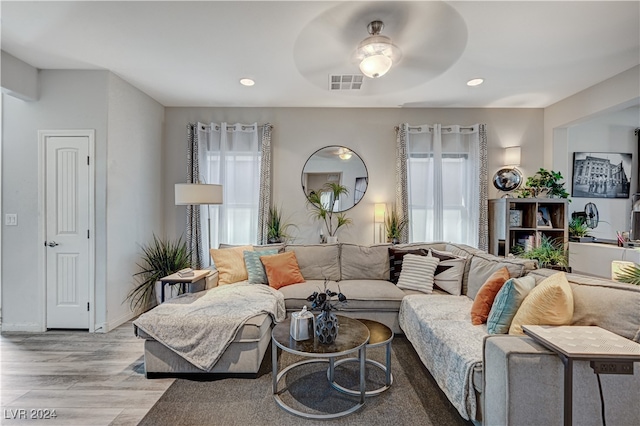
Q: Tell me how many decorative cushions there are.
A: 9